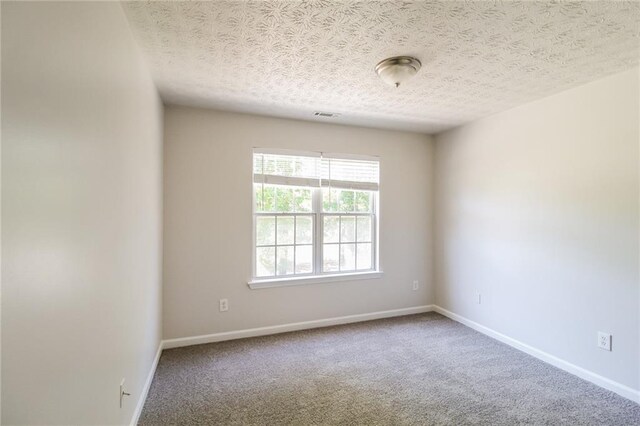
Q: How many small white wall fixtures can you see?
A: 5